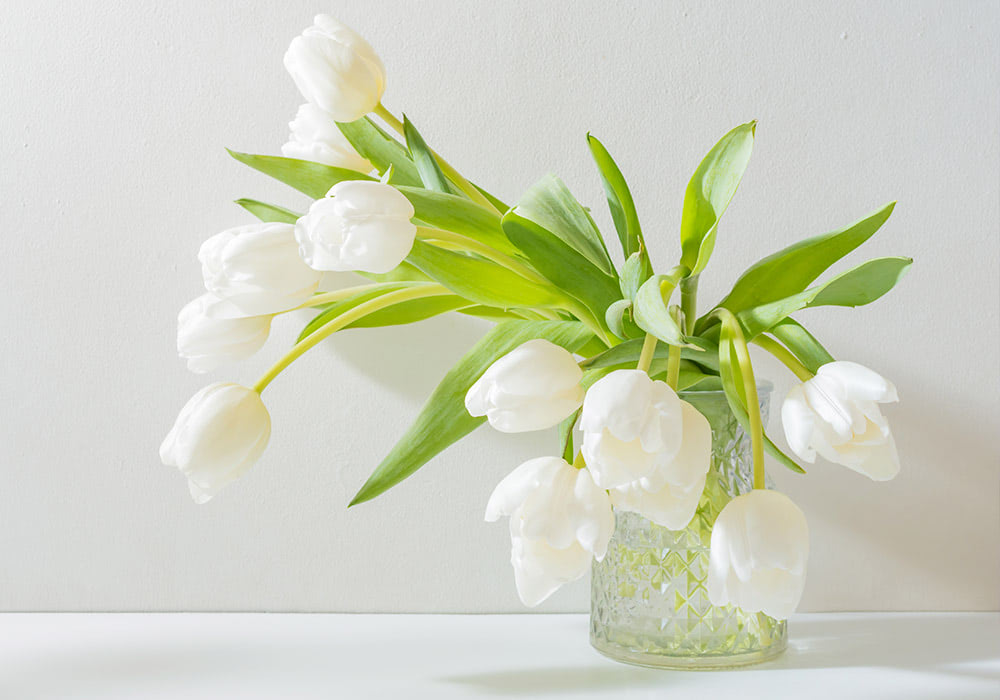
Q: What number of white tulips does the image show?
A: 12